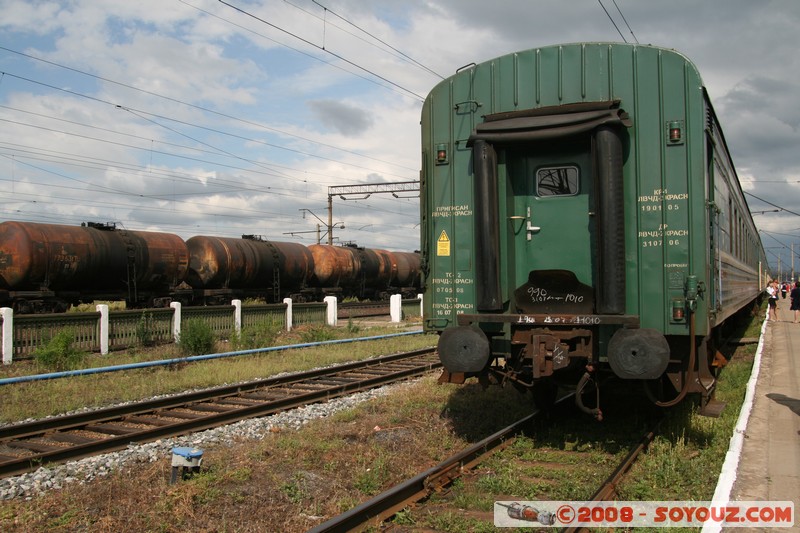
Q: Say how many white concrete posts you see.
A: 8